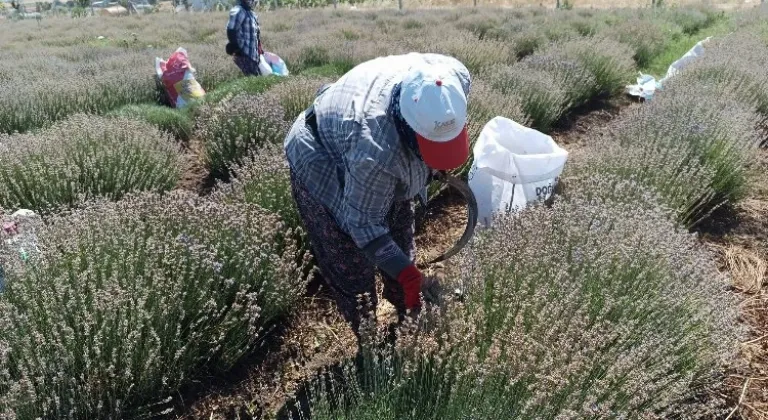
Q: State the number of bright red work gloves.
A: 1